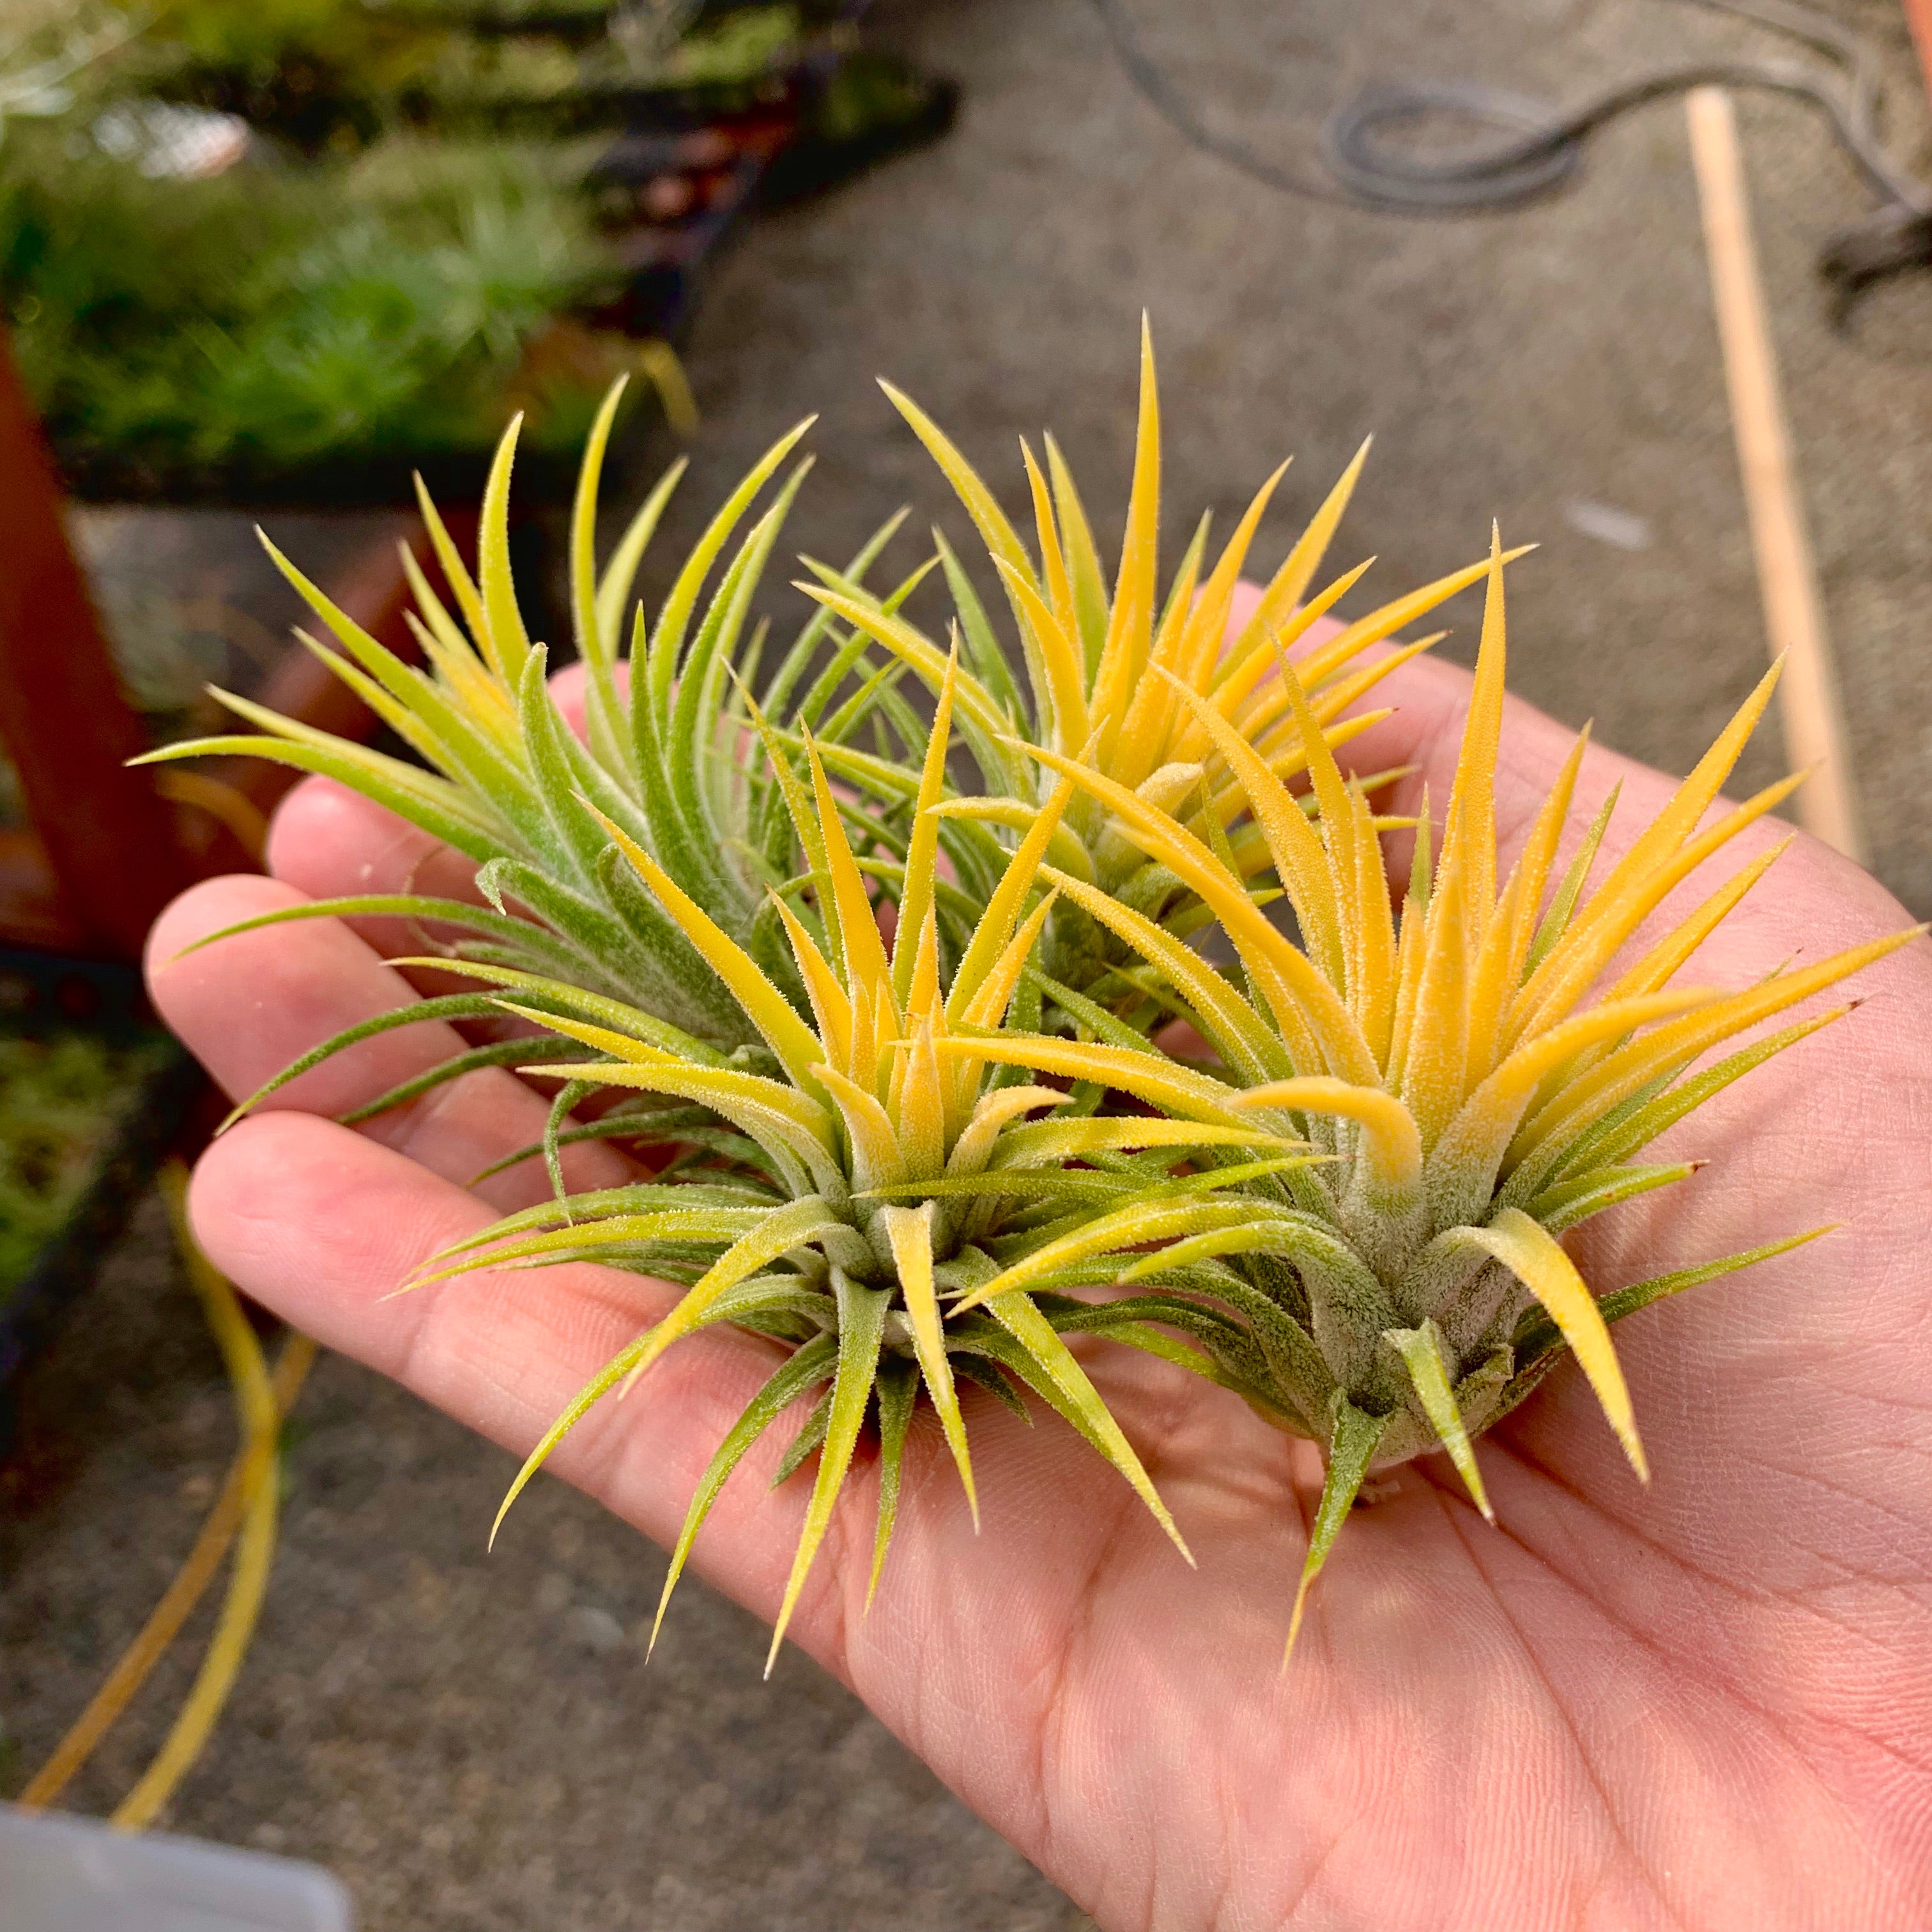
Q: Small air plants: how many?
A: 4